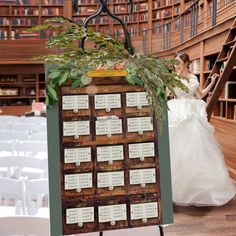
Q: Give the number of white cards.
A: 15